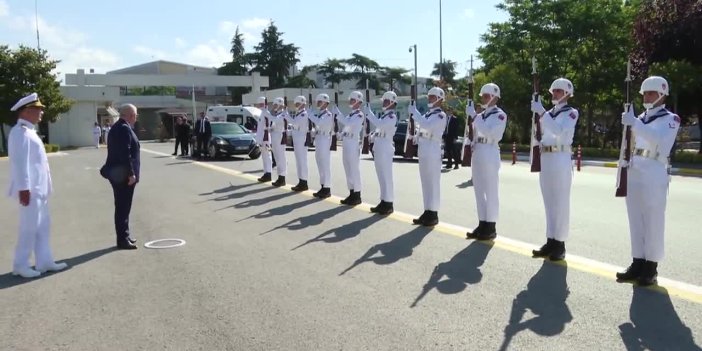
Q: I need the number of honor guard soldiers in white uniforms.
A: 10